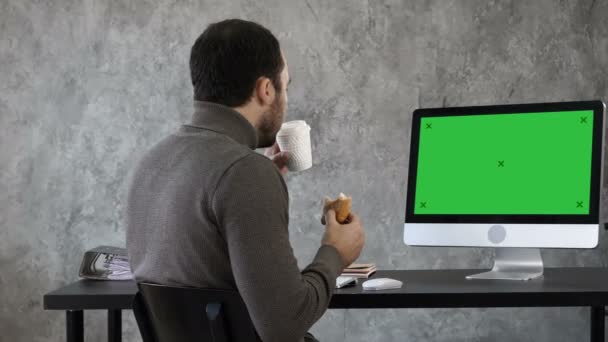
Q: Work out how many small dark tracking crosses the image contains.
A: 5